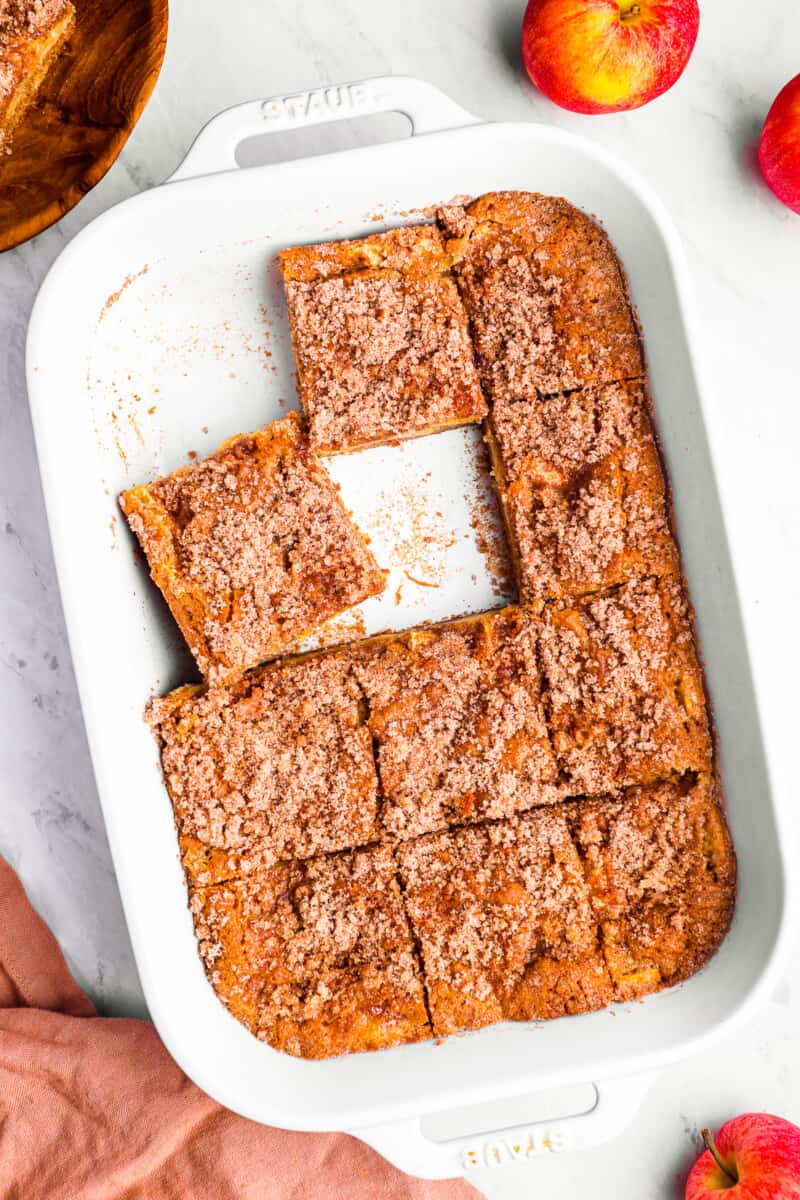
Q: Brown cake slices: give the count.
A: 11